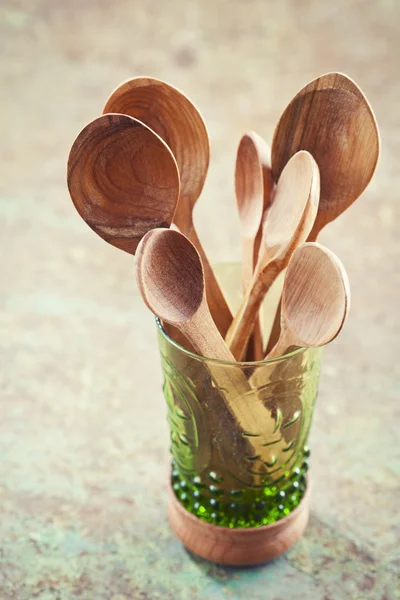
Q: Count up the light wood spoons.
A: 4